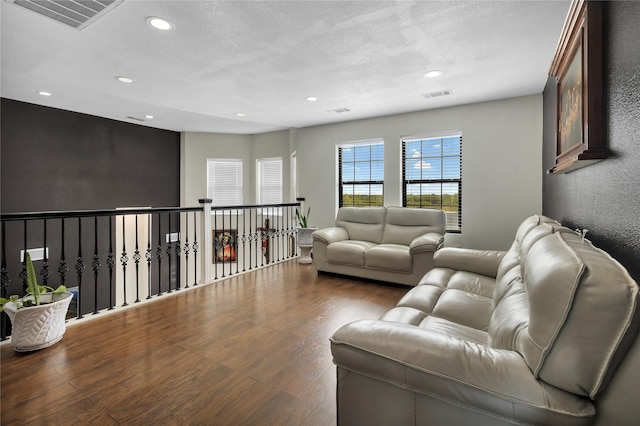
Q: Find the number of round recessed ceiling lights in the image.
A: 7